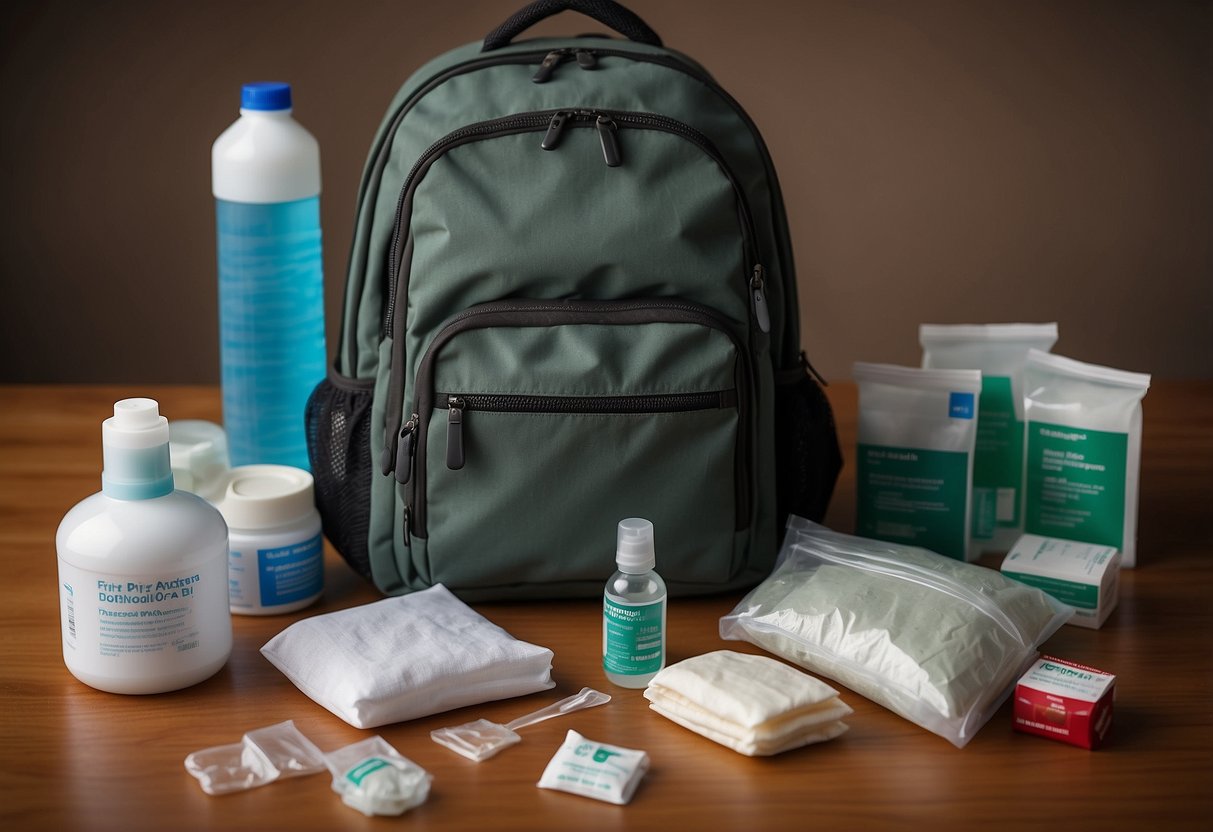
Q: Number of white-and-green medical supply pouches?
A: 3